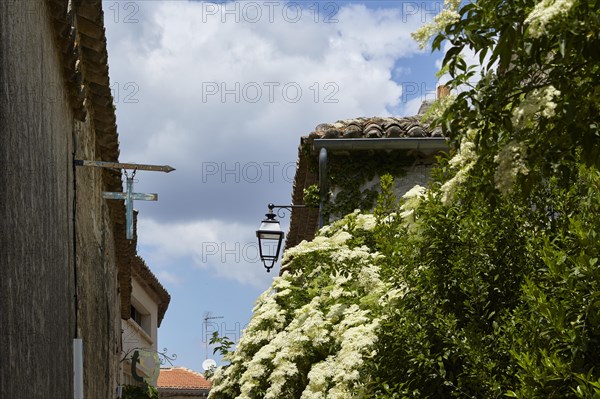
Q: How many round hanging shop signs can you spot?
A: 1